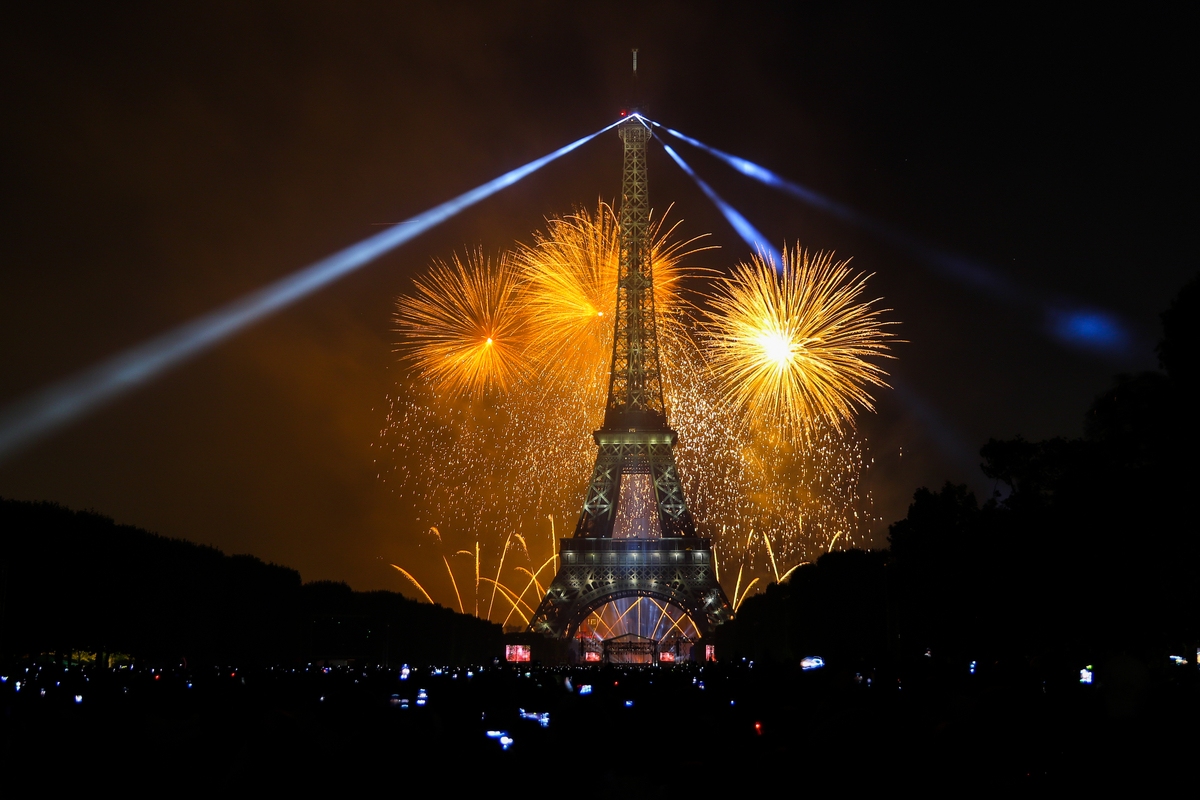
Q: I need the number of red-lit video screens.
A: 4